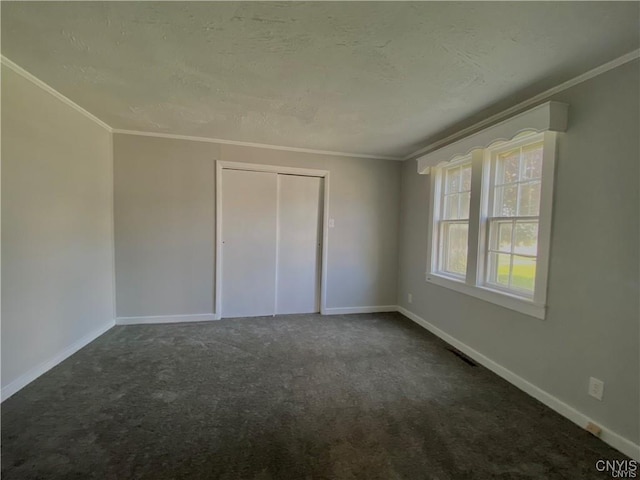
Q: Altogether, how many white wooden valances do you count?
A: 1